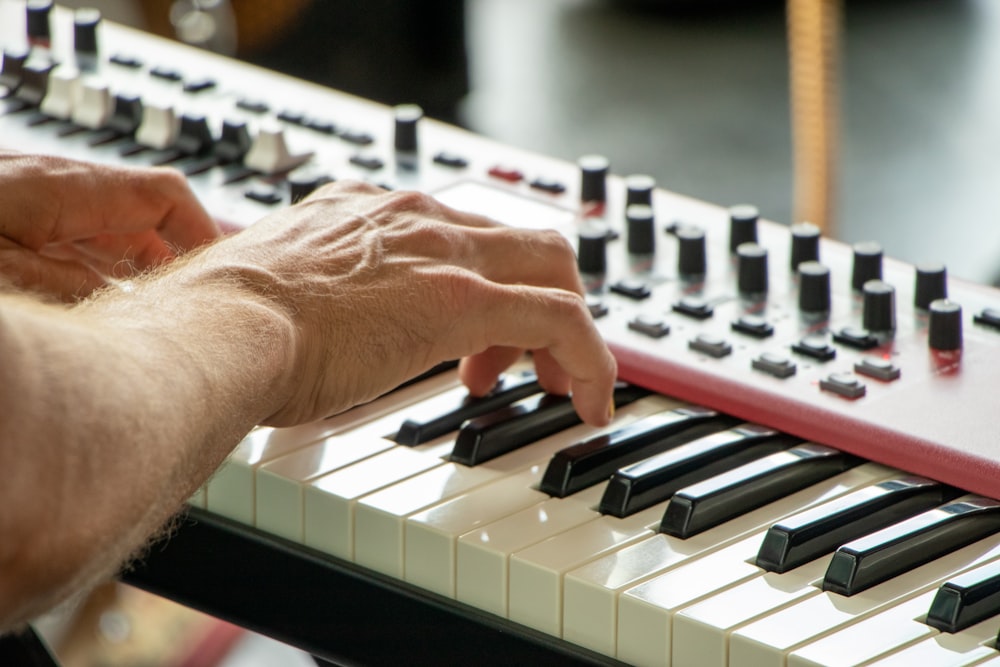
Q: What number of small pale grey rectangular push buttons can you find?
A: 6